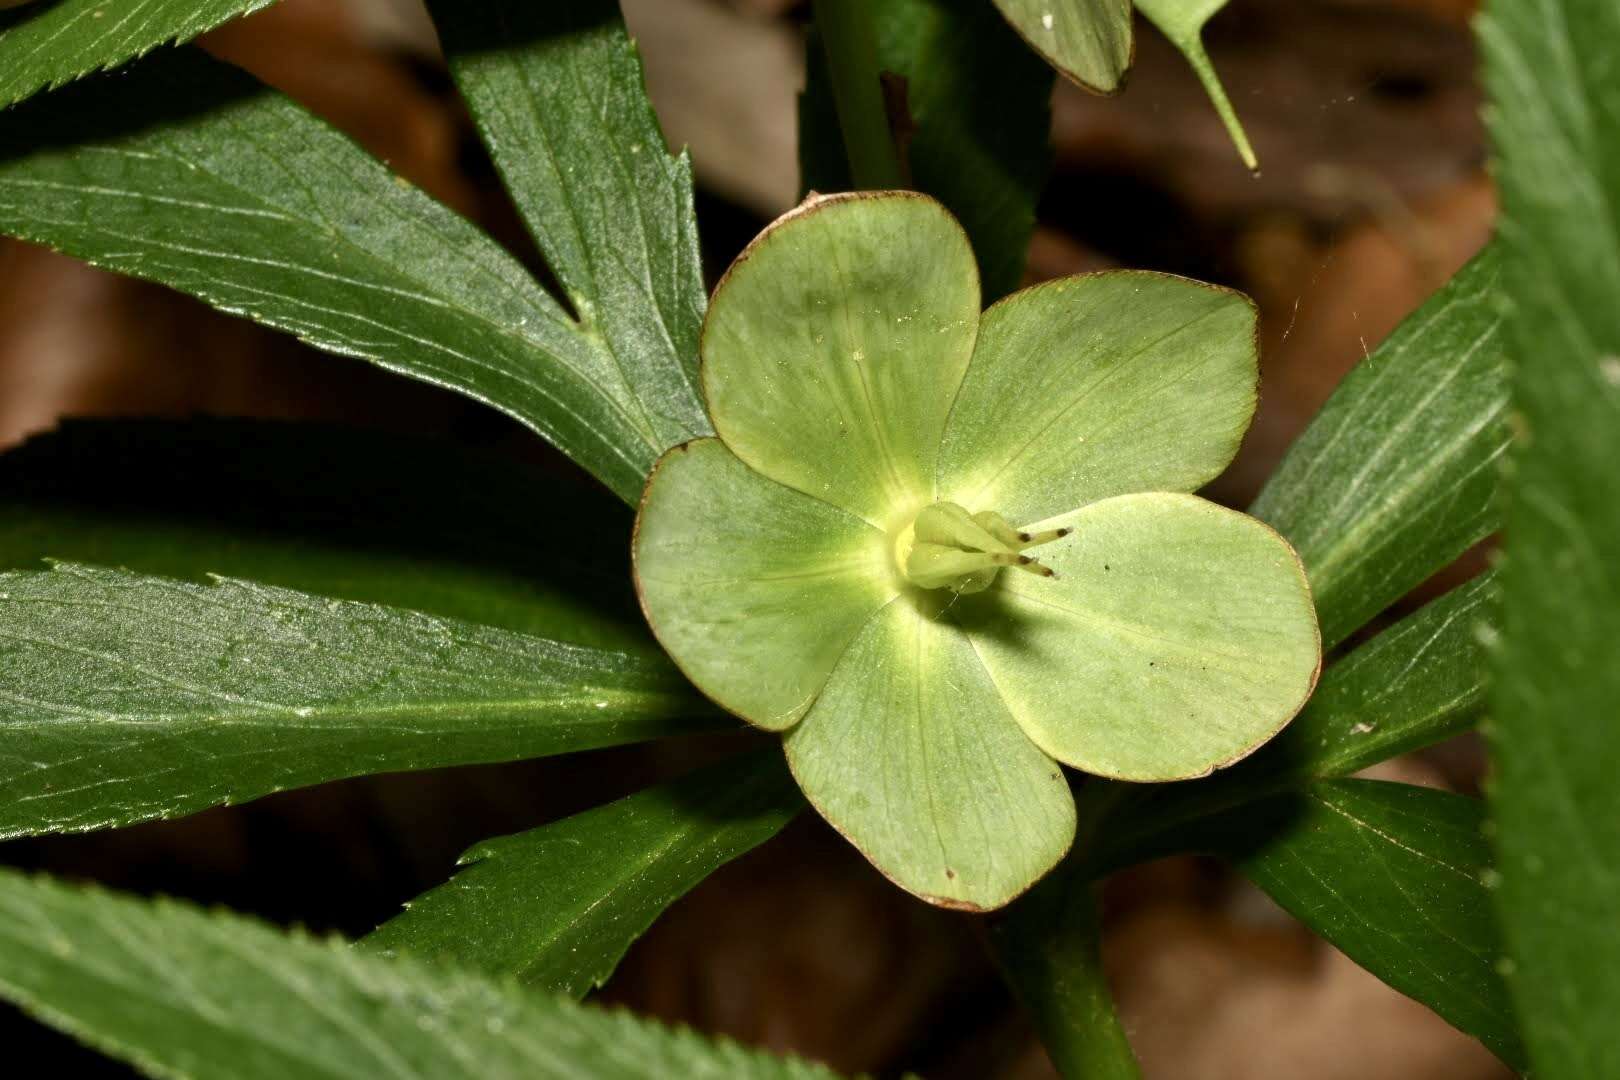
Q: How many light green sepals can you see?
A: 5